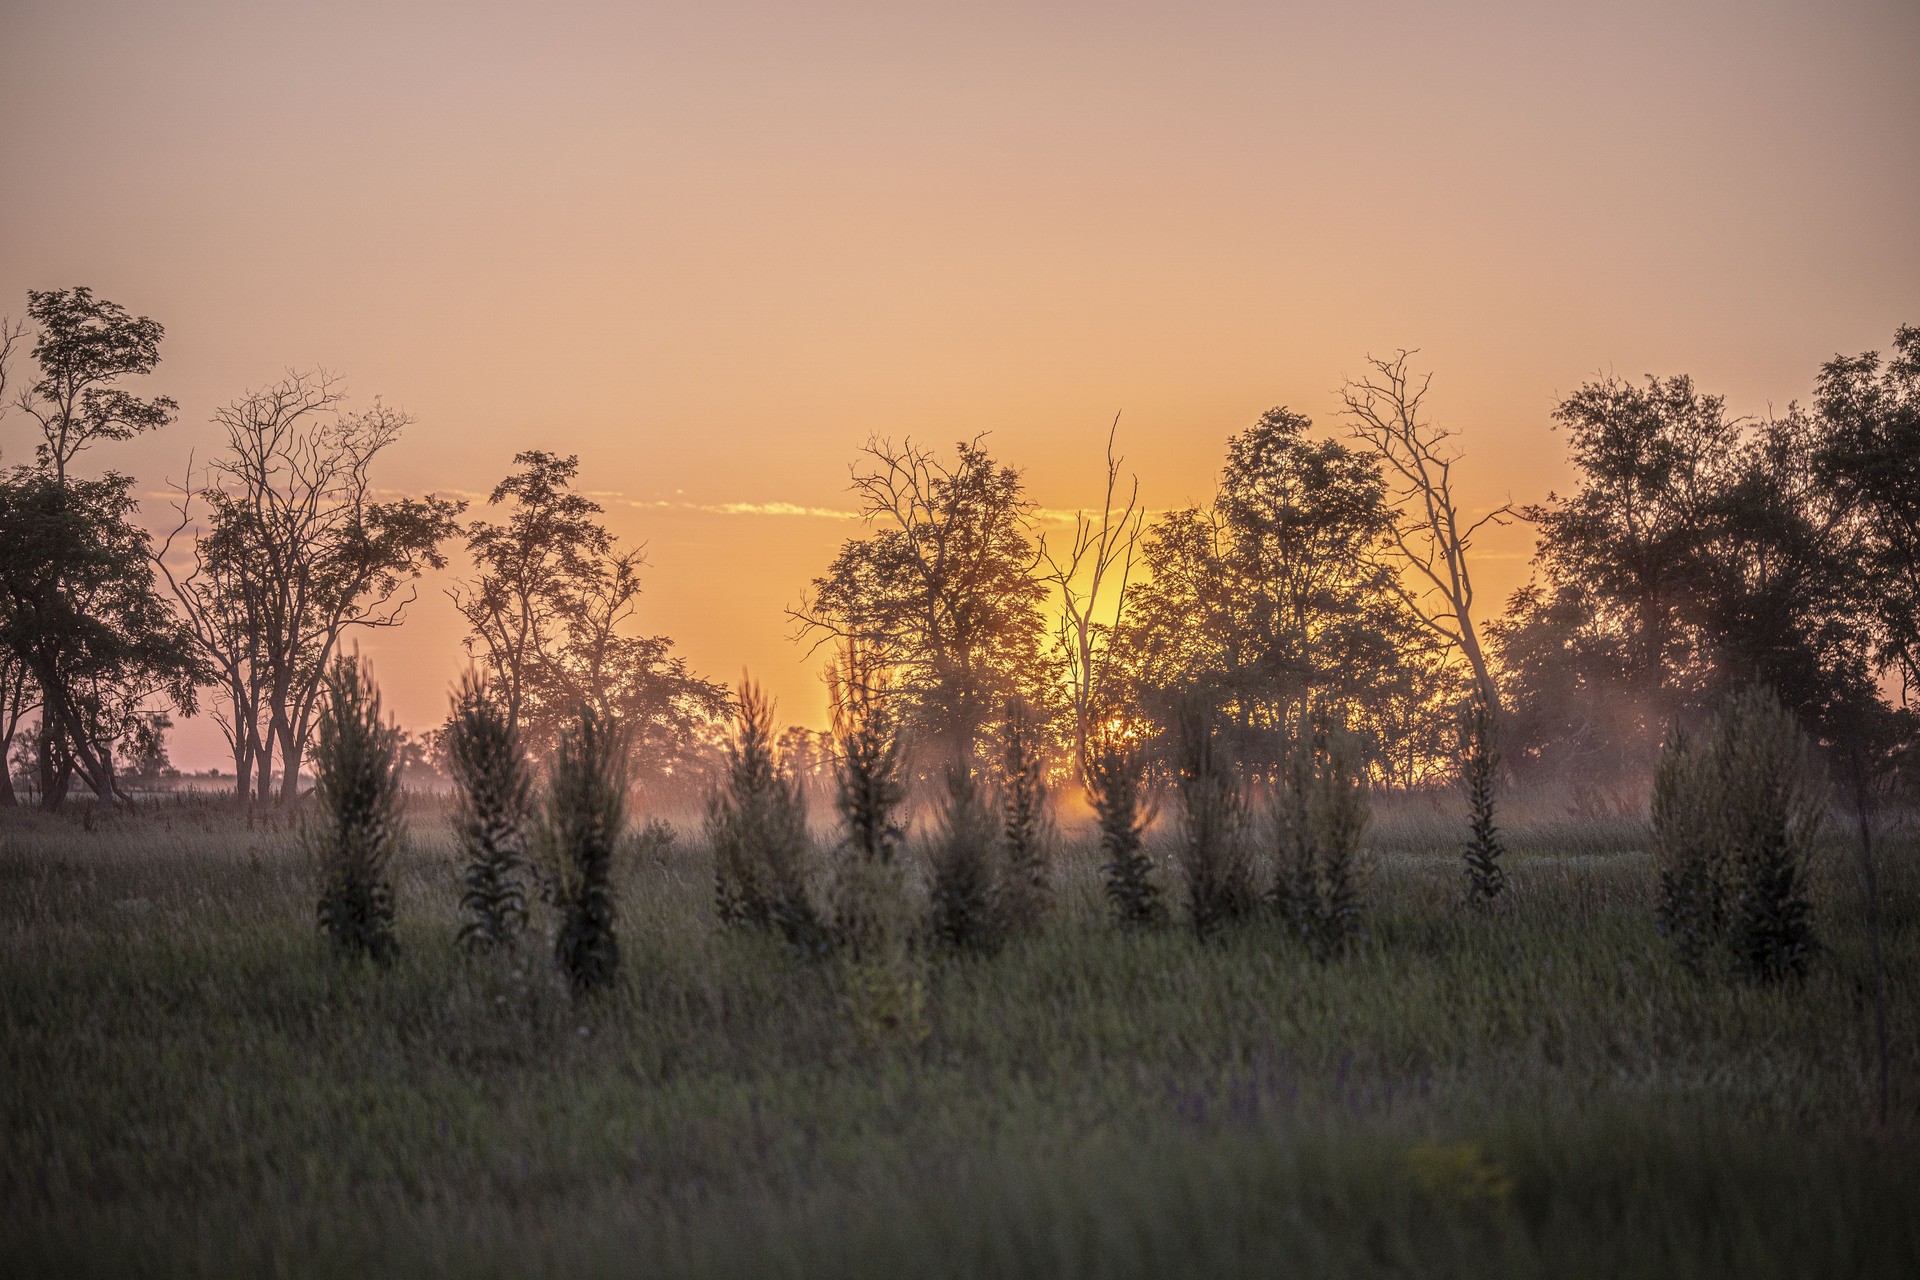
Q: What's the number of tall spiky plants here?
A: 12